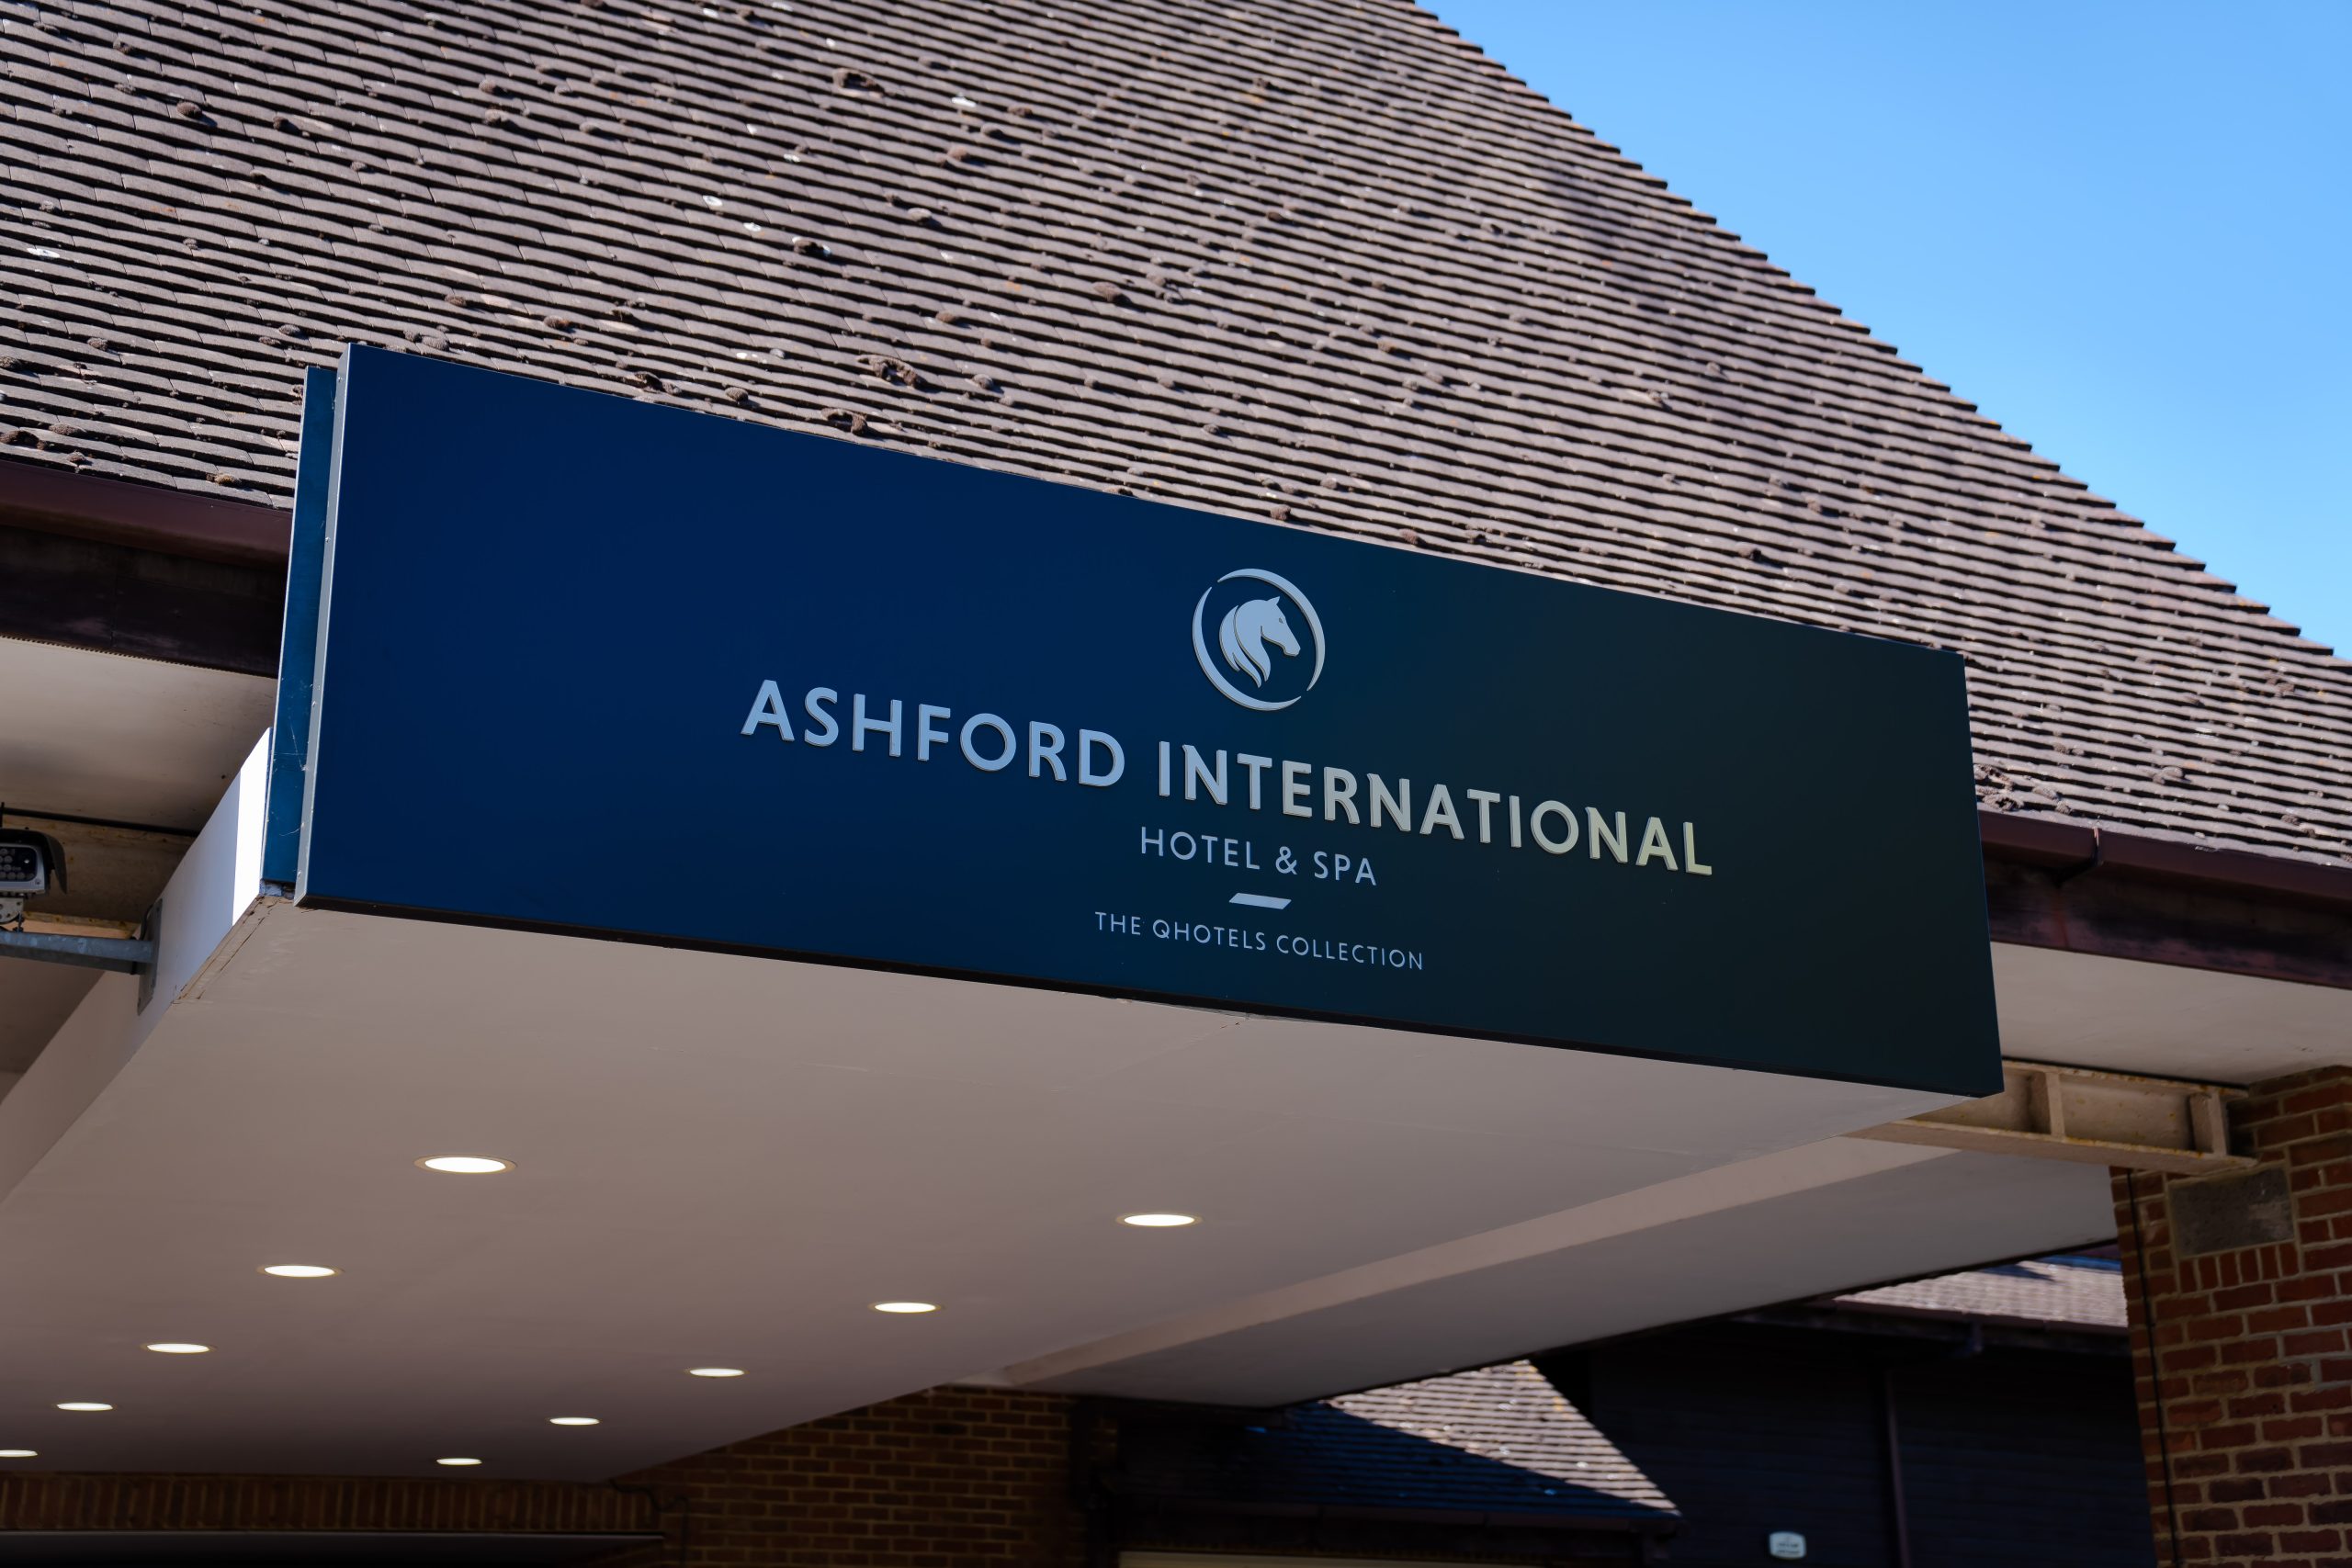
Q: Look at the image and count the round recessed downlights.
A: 10